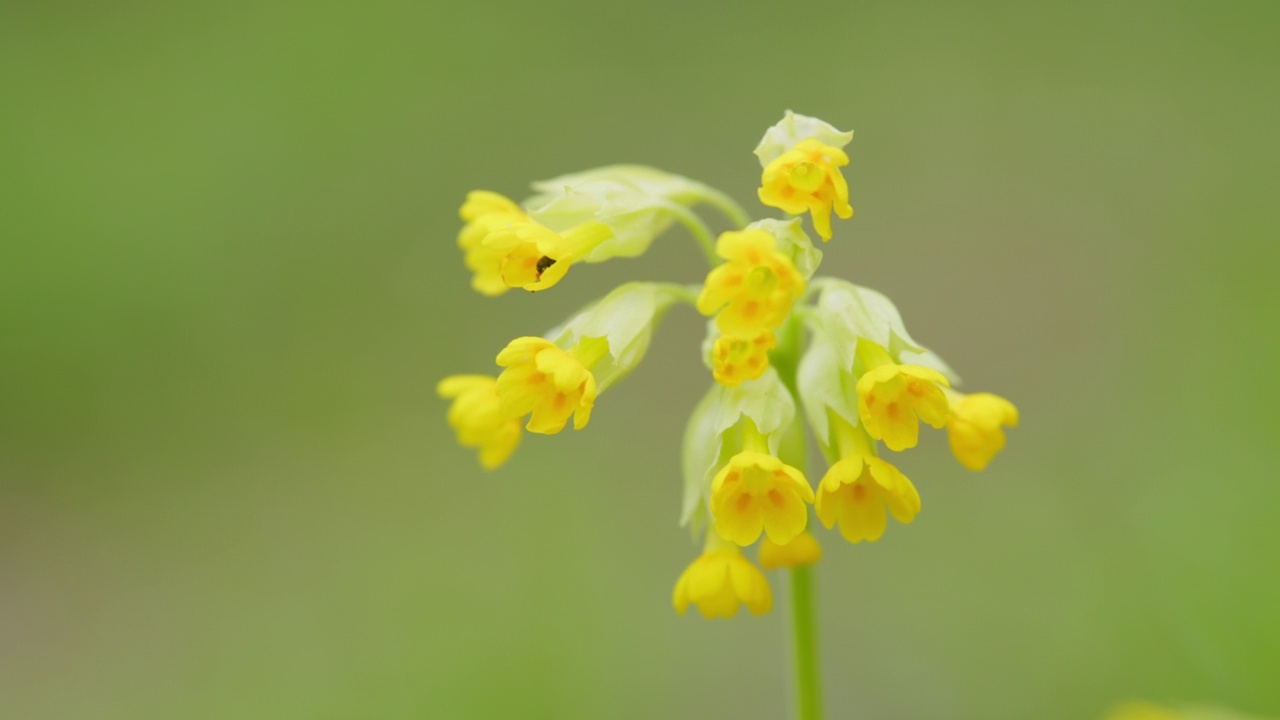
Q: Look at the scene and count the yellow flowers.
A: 13